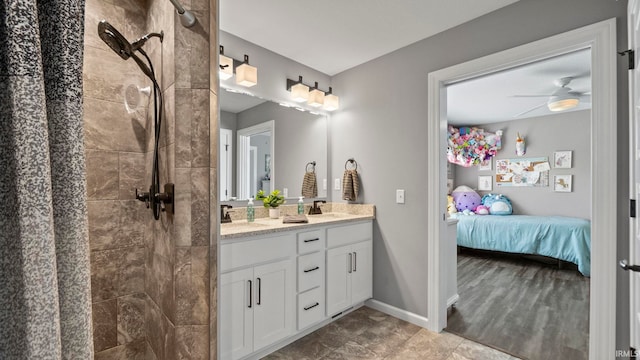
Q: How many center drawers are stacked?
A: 3